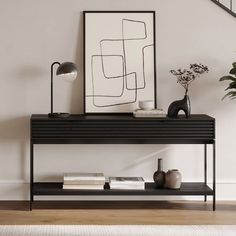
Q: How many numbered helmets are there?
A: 0